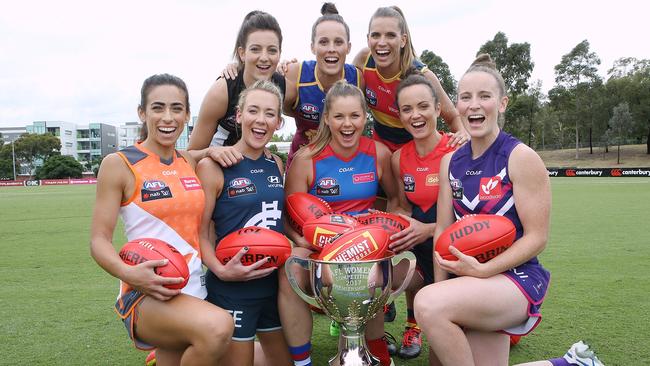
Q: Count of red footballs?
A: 7